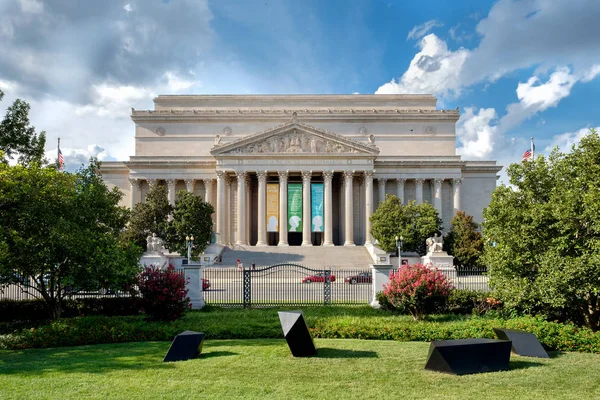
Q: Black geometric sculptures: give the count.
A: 4